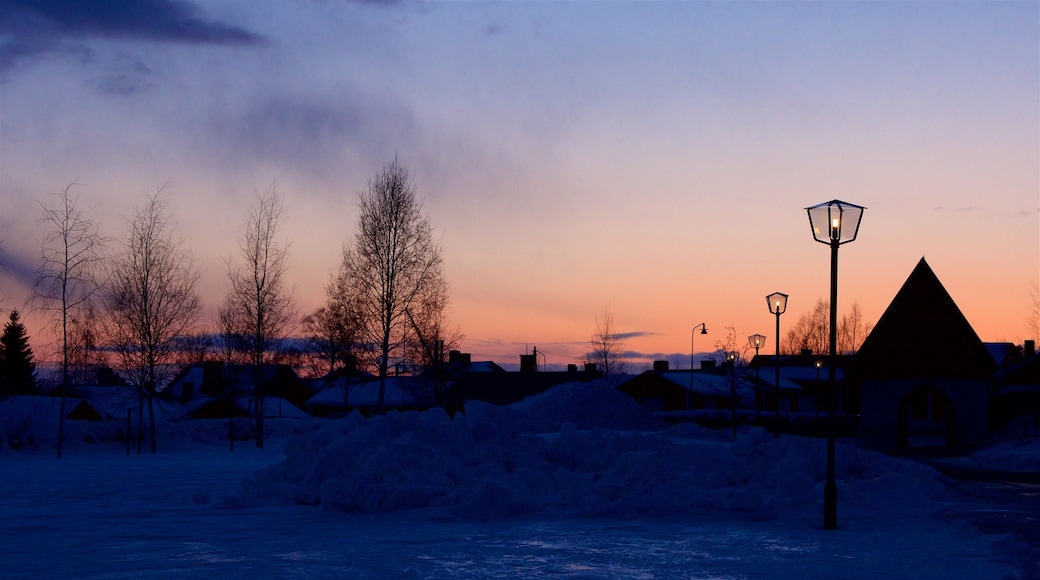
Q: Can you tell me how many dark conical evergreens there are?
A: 1